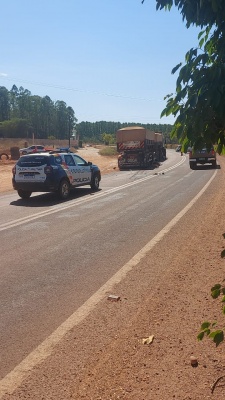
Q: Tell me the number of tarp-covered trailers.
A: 2